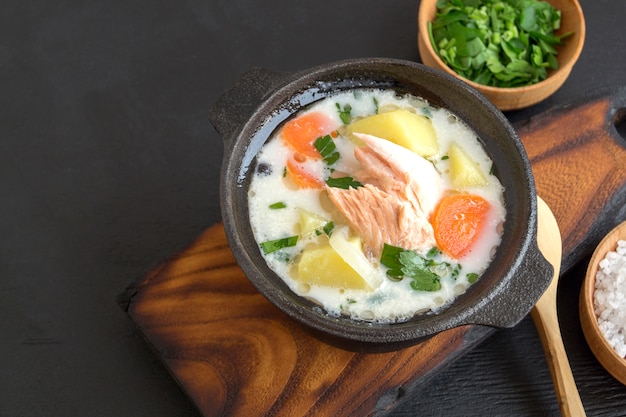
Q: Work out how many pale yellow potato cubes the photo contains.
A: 4